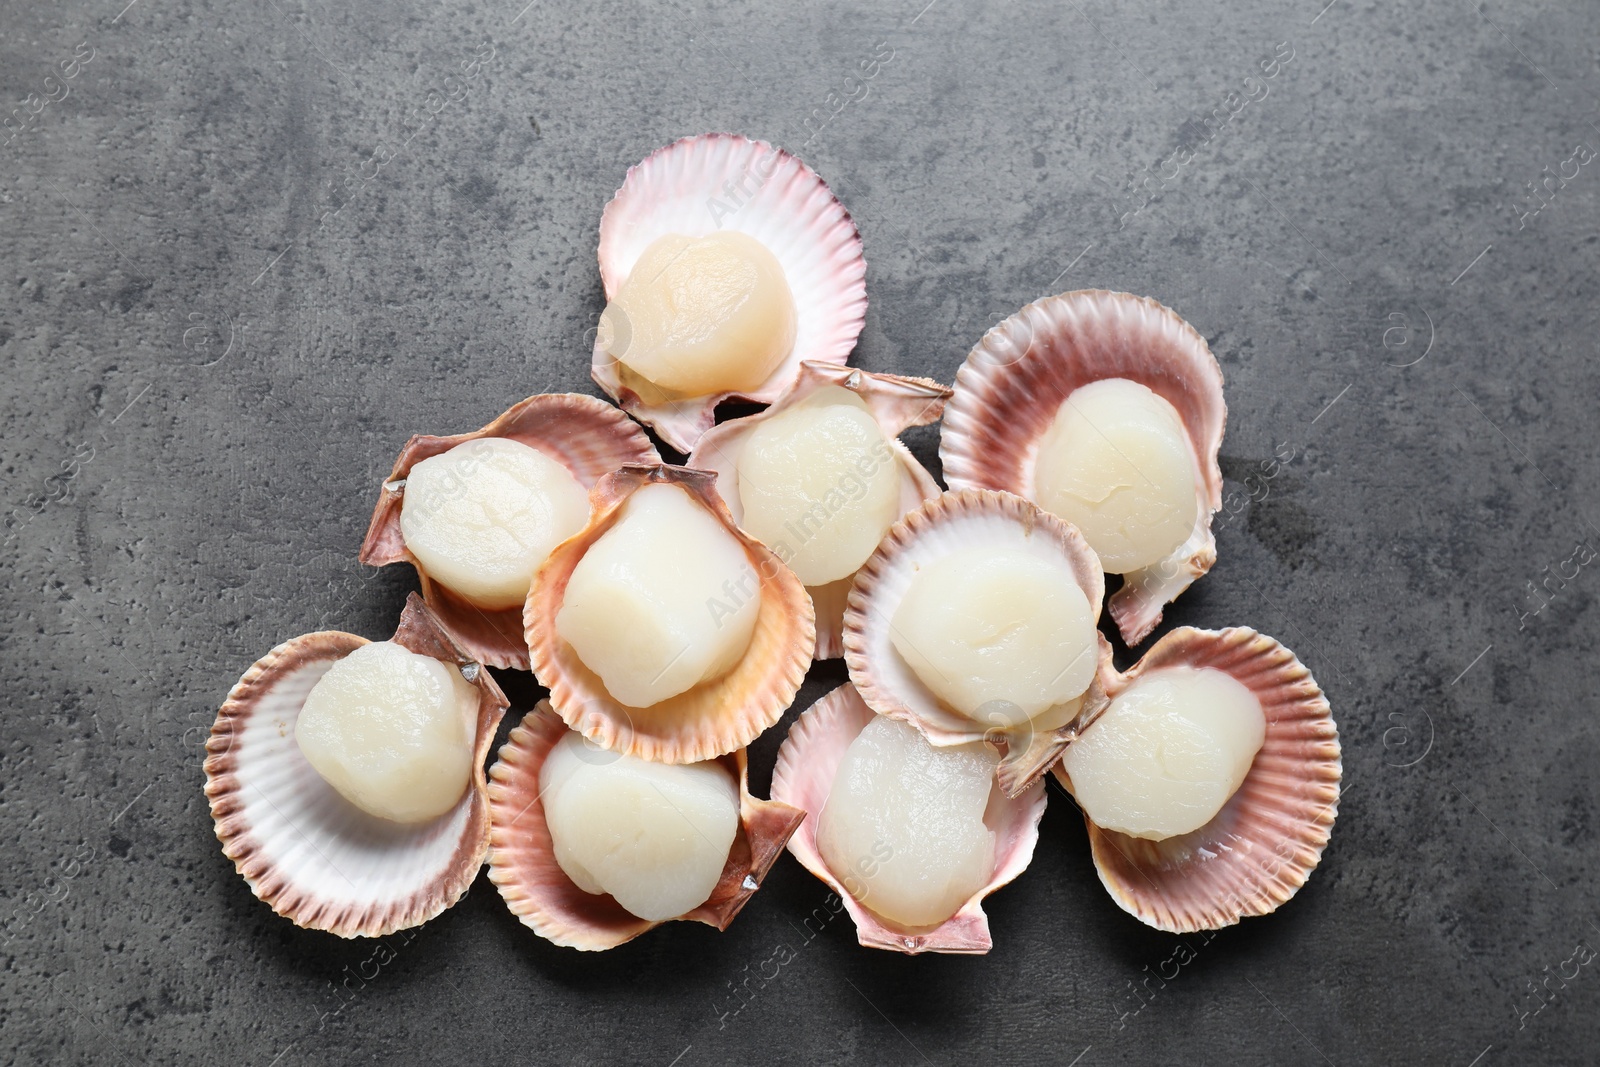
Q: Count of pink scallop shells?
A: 10